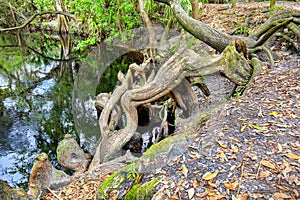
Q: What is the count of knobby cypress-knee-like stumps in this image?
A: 2